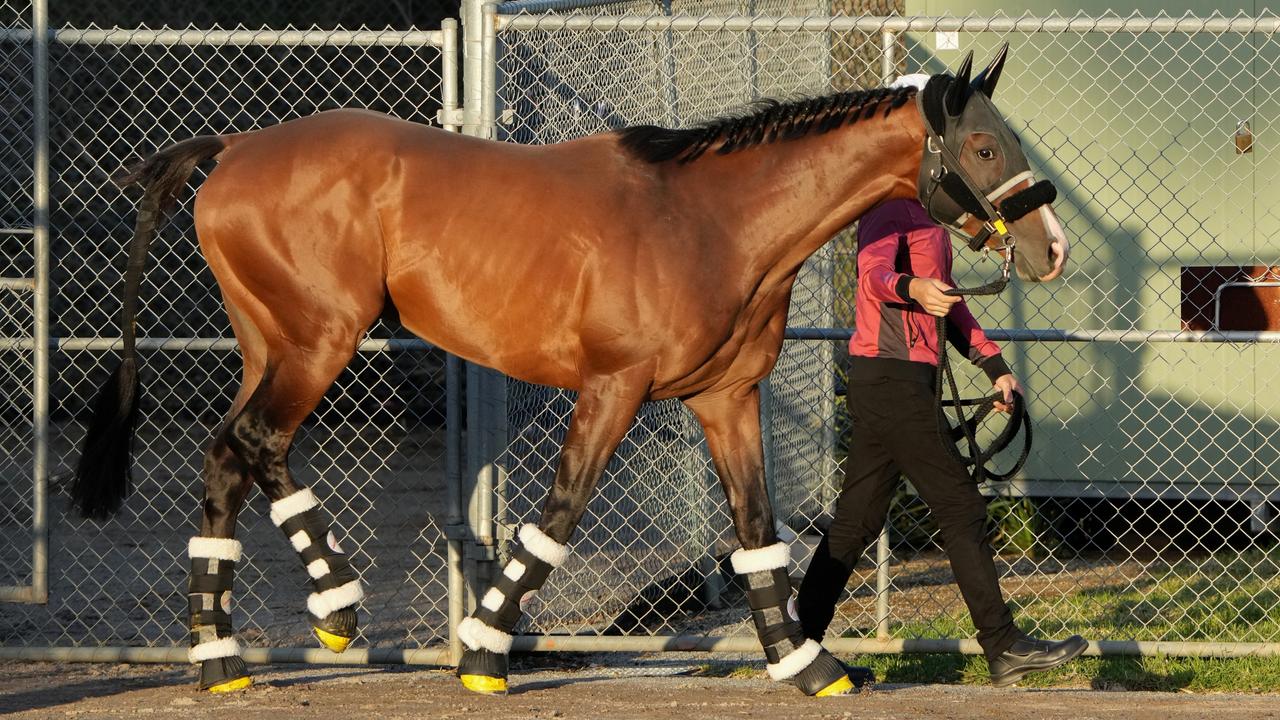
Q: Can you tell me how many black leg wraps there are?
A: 4